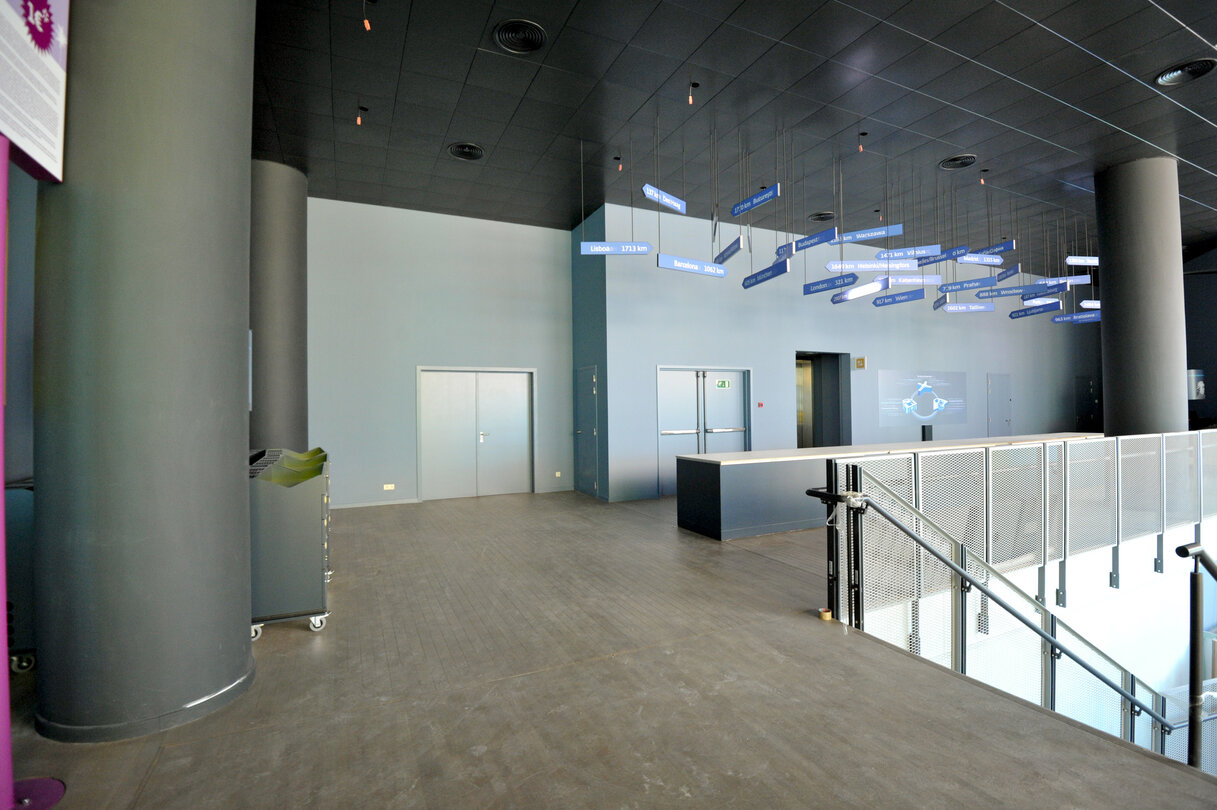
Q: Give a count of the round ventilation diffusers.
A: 5